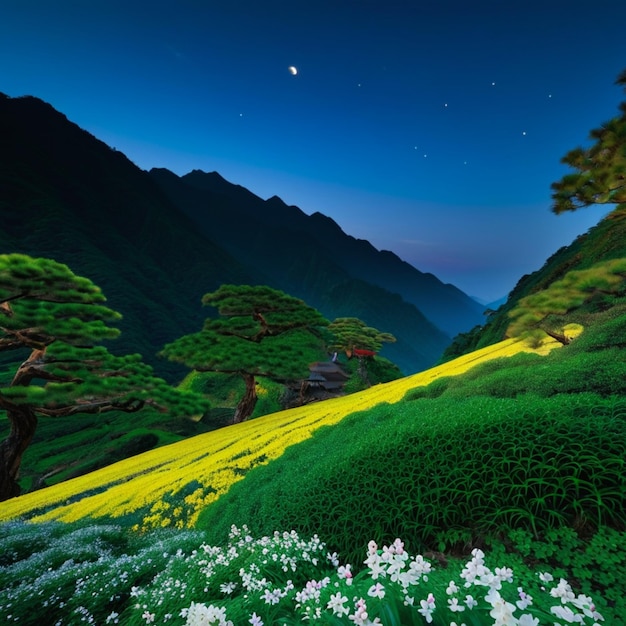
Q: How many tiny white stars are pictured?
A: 9